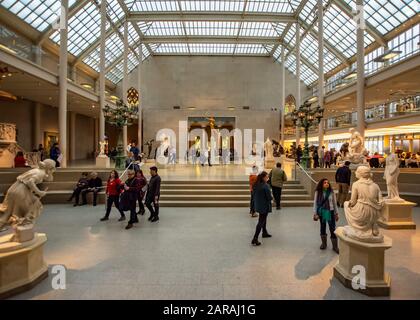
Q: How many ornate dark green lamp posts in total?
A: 2